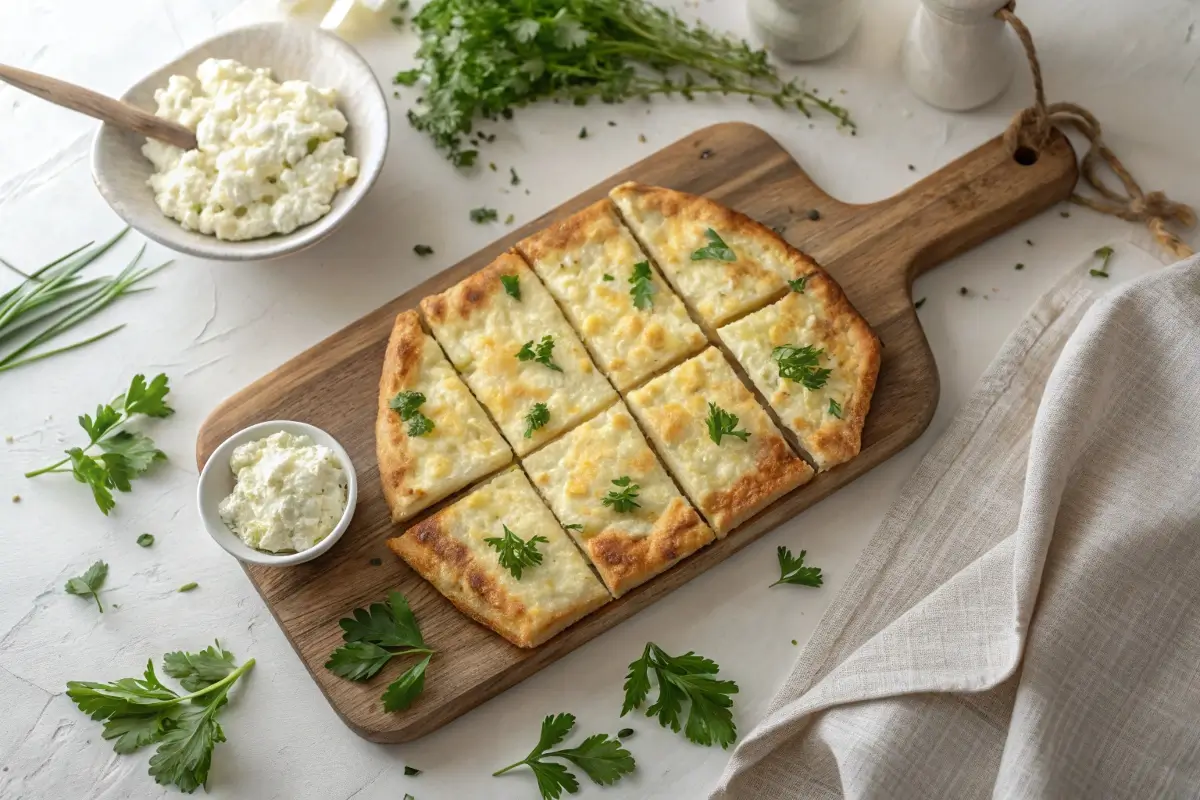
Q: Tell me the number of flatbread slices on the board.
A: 8